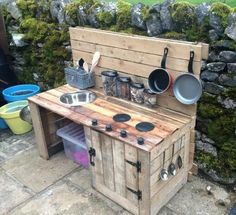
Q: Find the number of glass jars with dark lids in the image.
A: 4